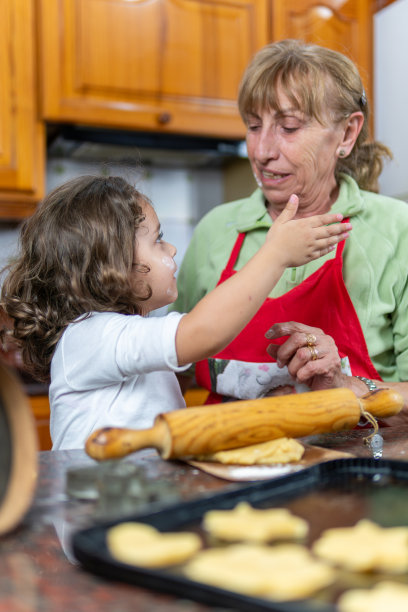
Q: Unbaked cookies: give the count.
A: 5